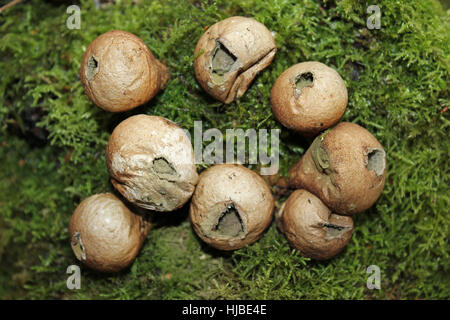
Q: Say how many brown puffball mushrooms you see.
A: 8